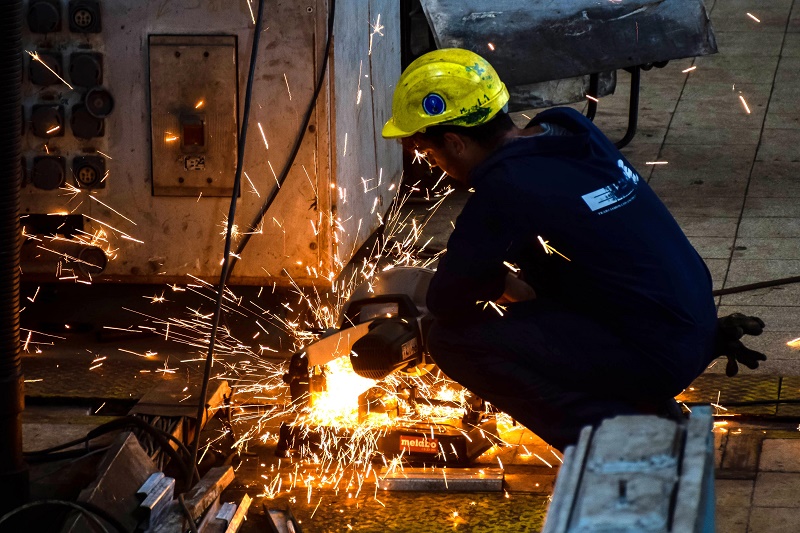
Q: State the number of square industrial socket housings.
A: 8